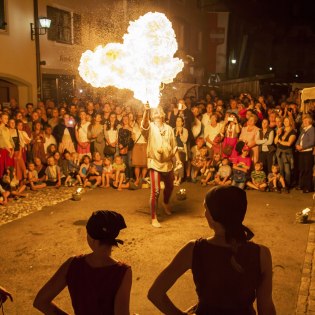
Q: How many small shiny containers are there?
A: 3